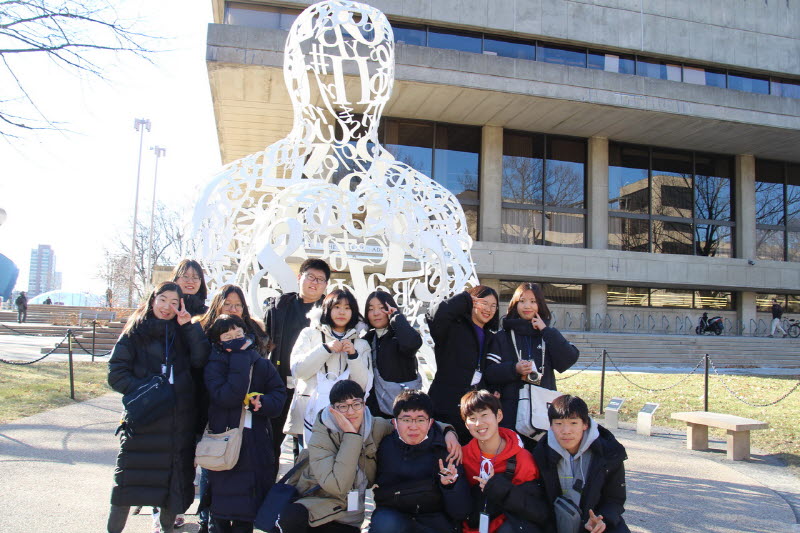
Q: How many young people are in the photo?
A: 13